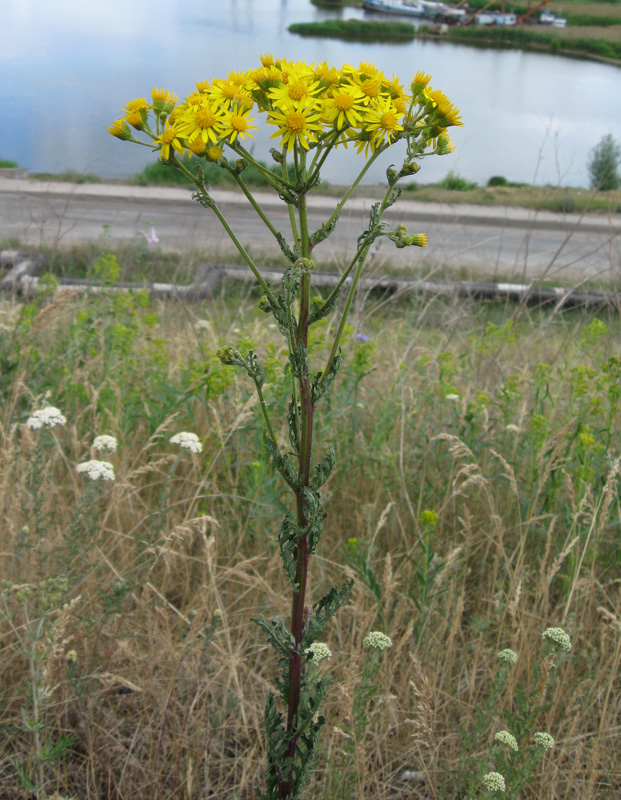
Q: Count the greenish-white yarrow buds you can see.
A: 7